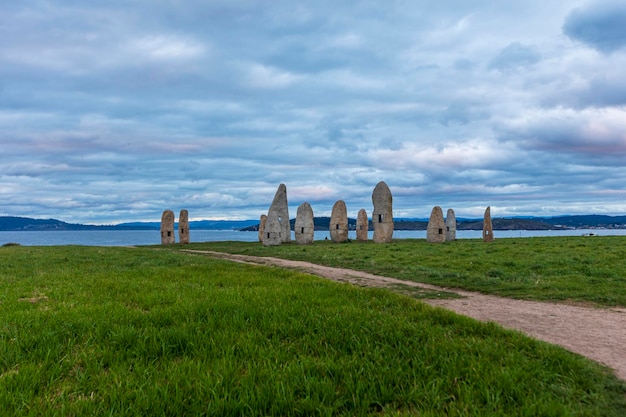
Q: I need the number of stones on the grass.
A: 12